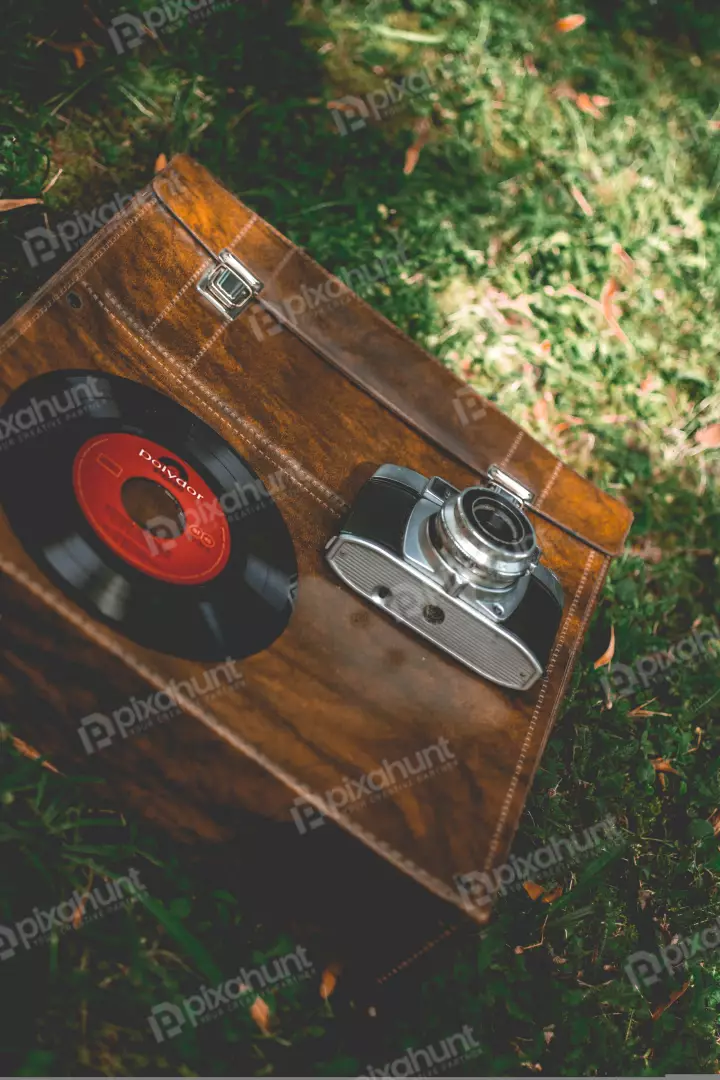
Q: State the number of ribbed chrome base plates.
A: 1